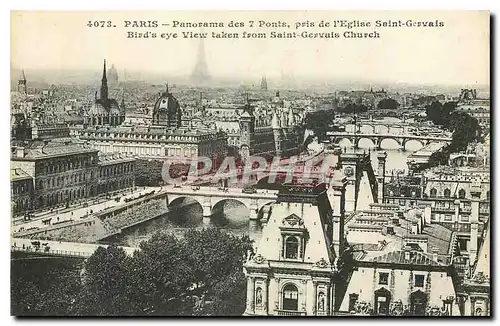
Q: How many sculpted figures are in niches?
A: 2